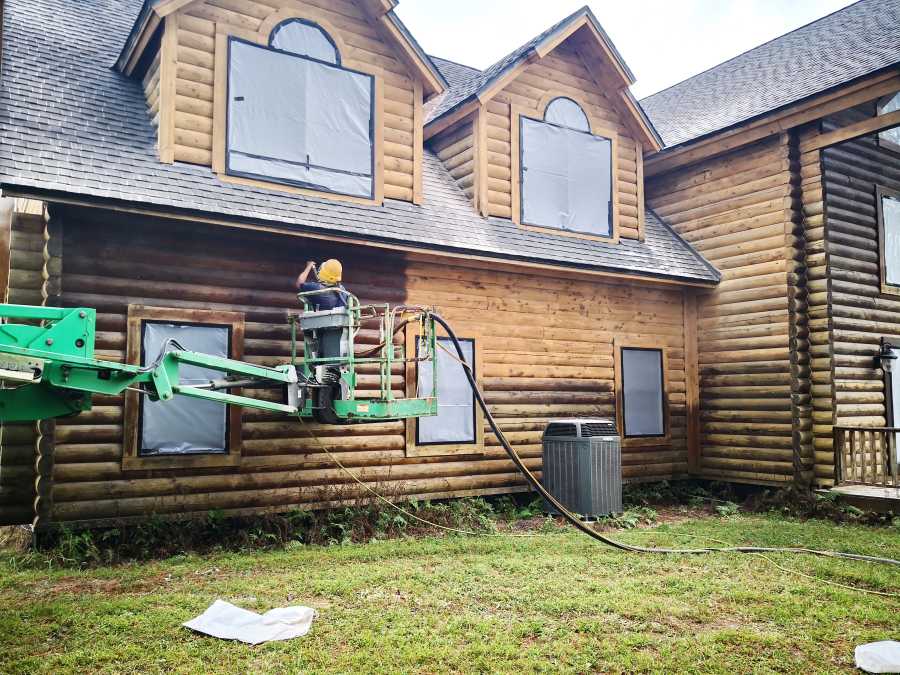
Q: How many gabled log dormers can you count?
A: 2